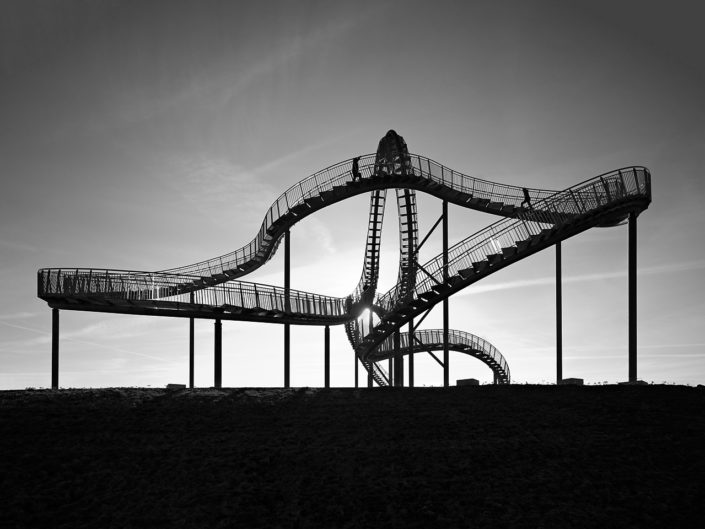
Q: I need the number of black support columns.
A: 13